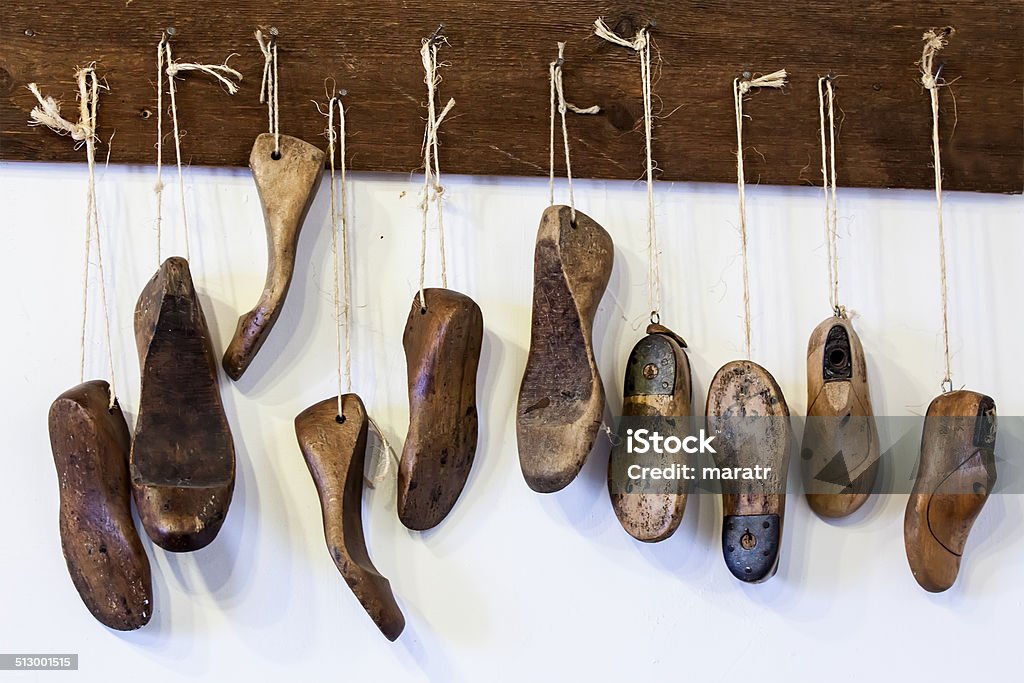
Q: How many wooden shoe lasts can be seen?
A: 10